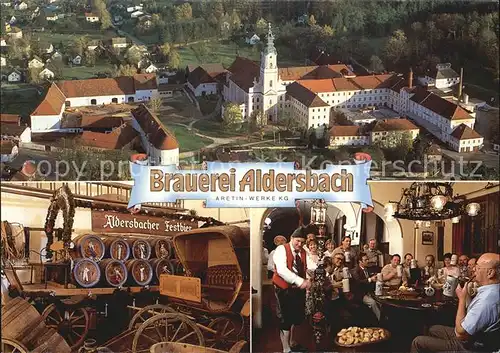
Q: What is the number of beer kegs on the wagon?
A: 8